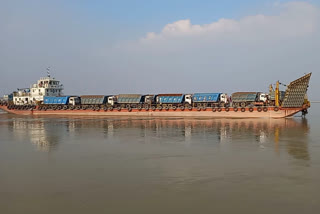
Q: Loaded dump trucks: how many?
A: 6